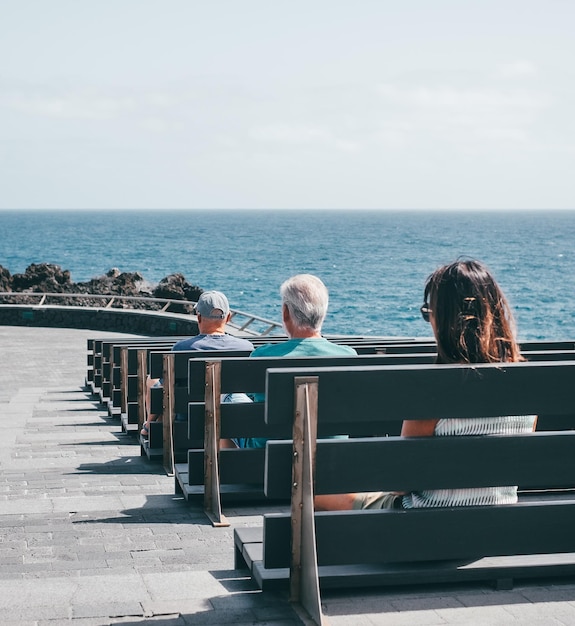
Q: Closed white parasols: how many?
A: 0